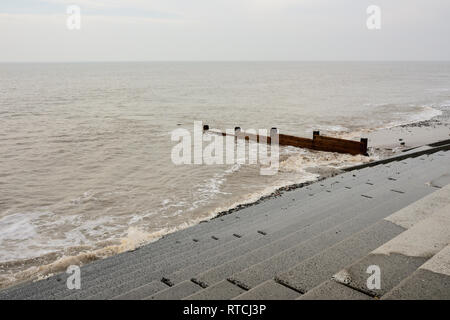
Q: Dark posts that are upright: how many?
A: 5